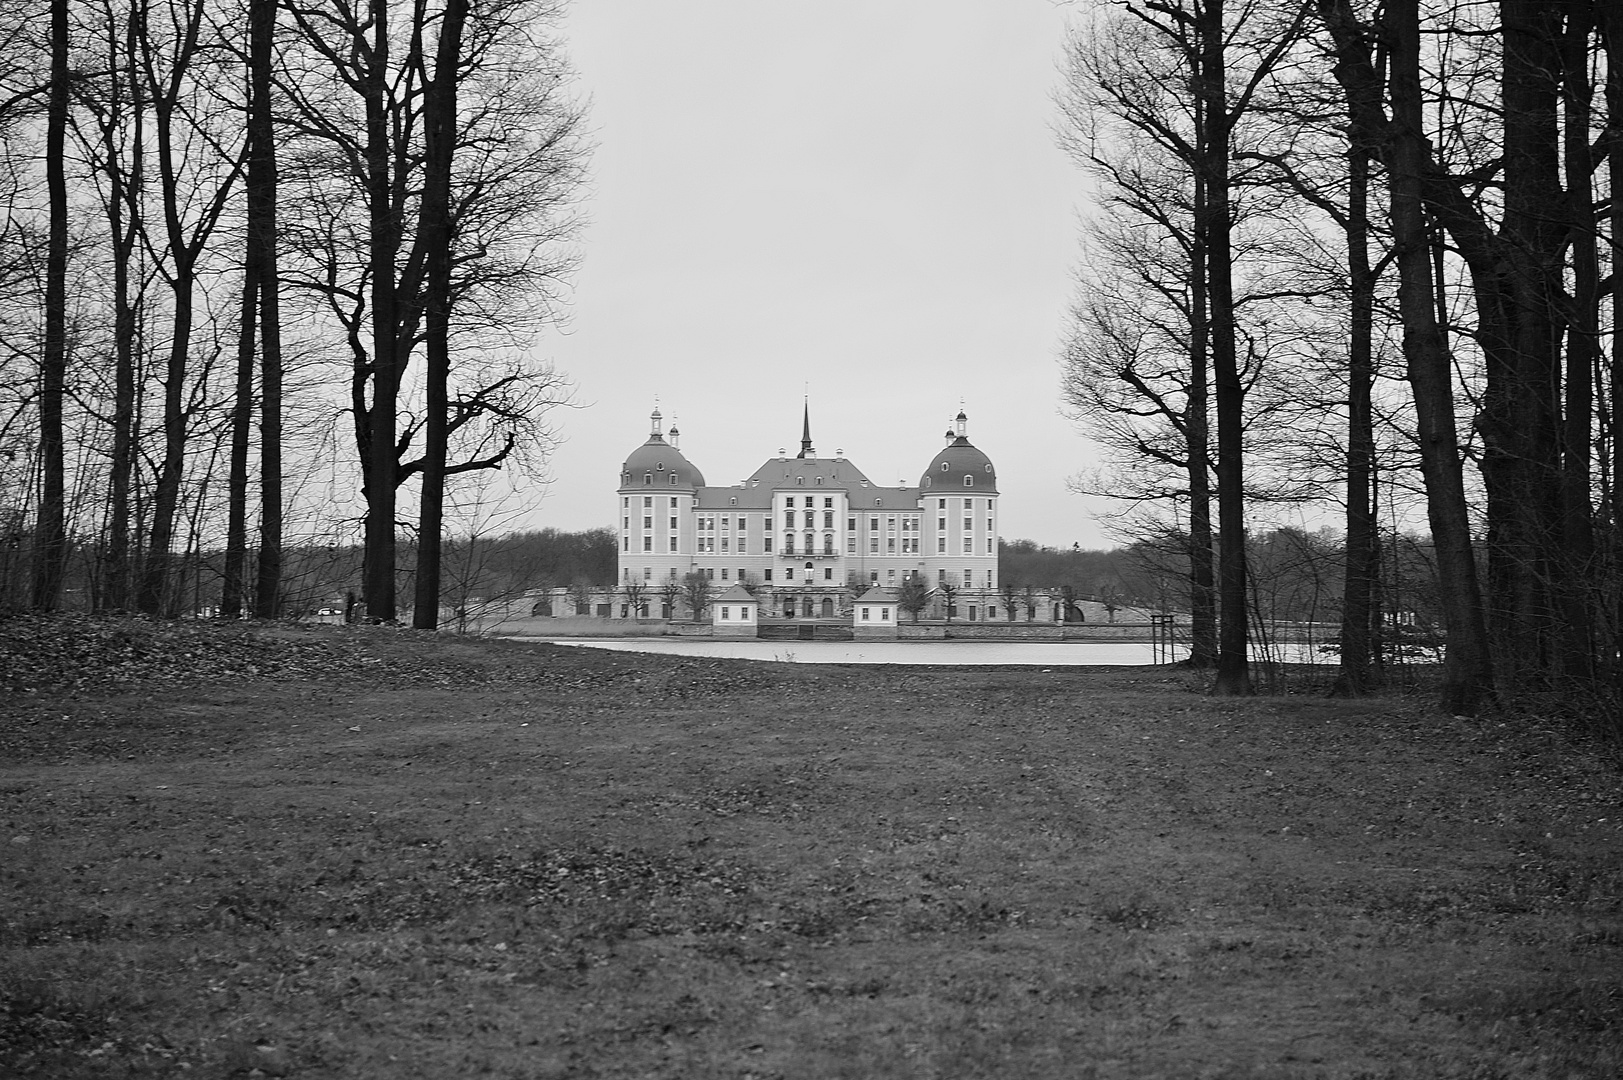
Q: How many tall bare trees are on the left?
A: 7